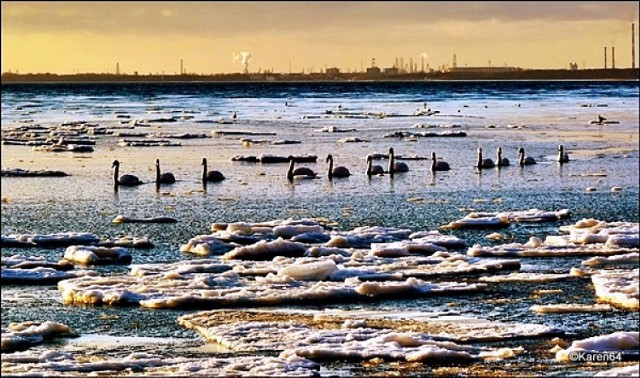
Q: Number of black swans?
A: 12